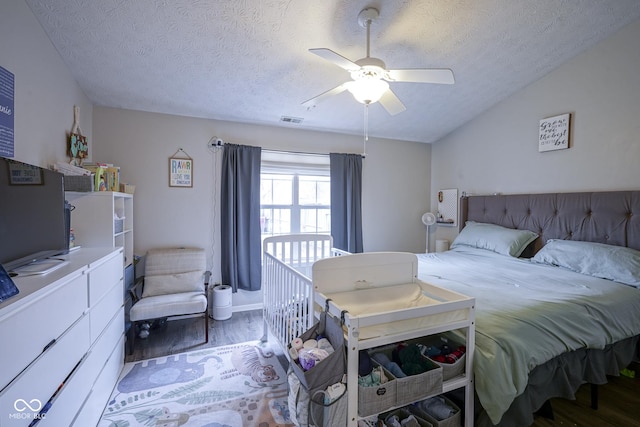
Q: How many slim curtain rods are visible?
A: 1